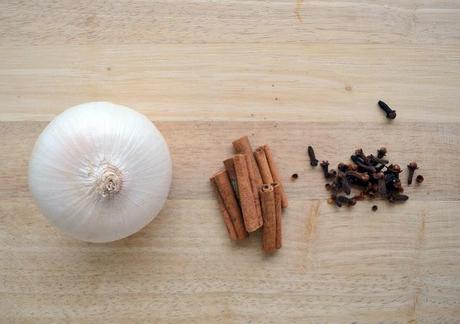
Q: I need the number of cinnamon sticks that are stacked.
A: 6